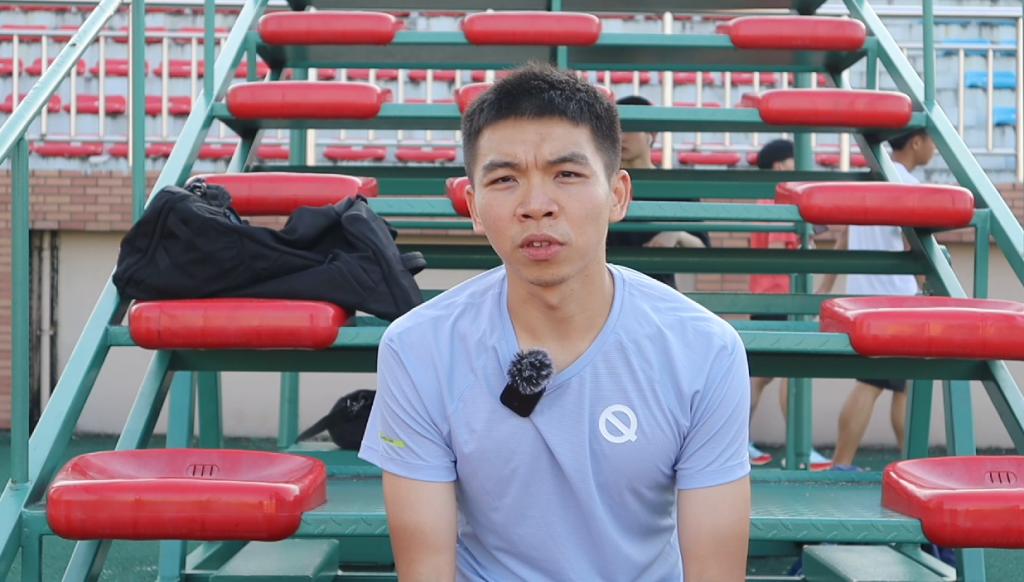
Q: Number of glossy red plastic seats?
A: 13